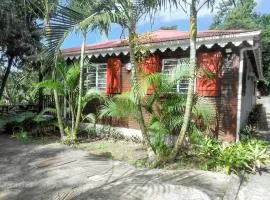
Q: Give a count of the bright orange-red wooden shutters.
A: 3